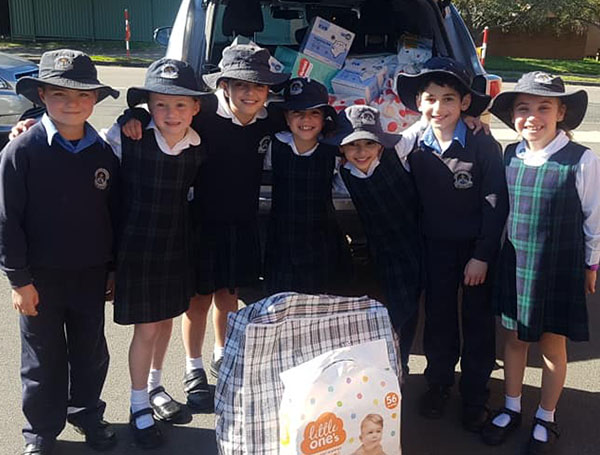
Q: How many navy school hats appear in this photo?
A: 7